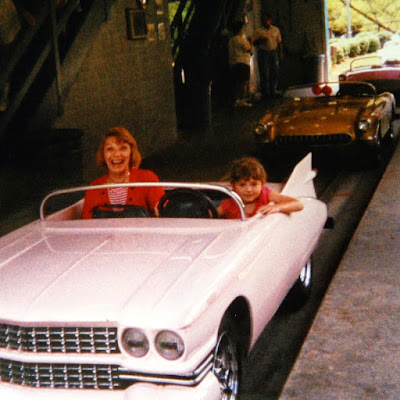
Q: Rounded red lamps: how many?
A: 2